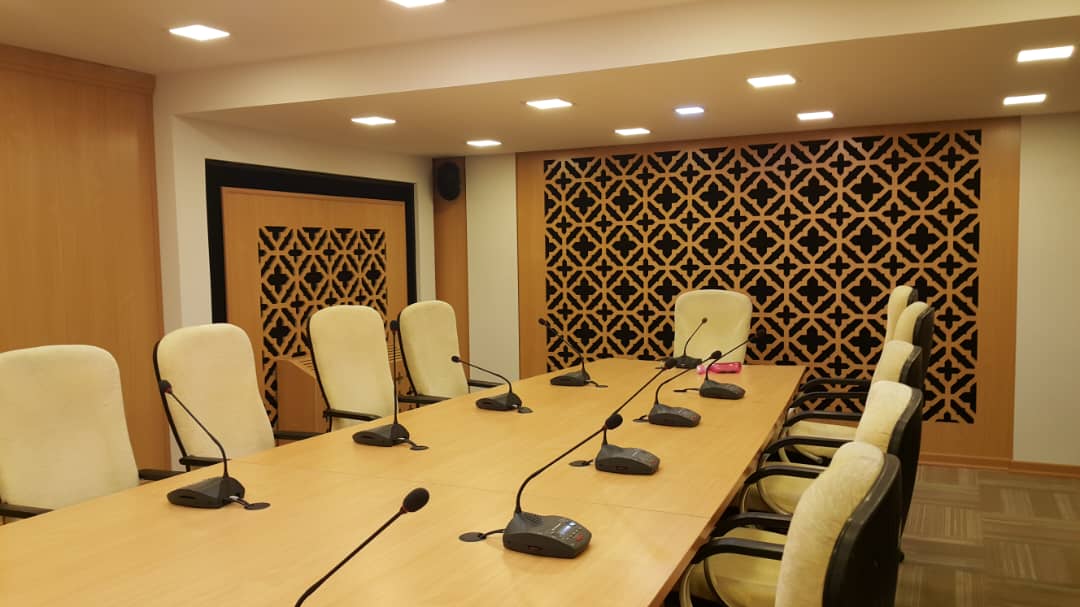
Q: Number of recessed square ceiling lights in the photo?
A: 11